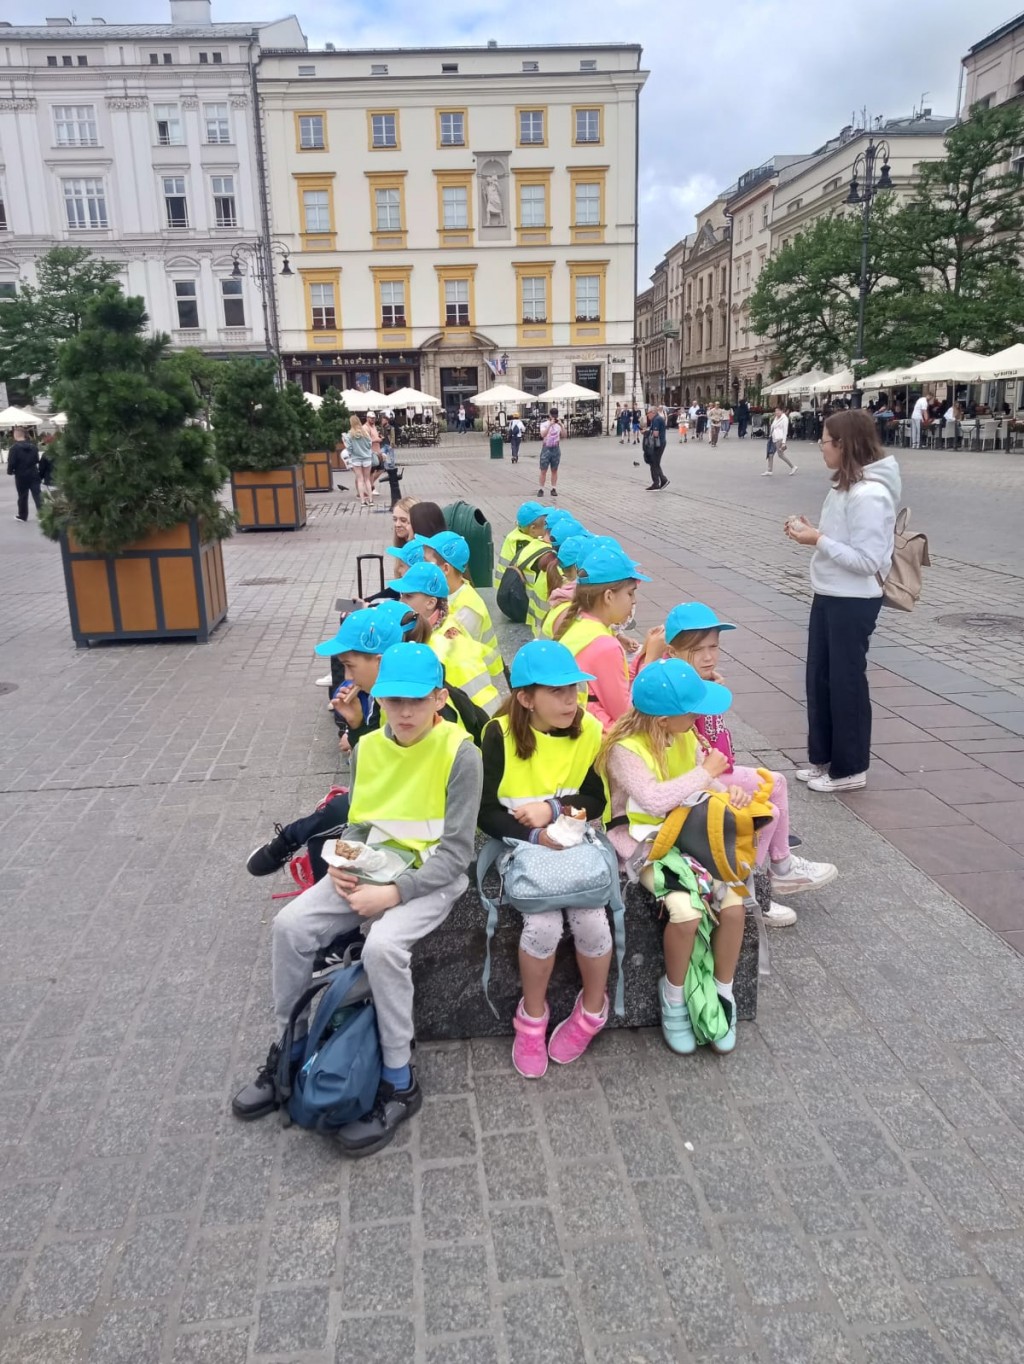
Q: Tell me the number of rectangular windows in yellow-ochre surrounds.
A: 15